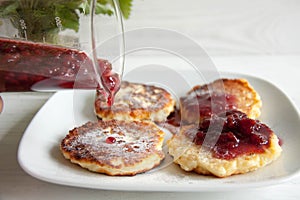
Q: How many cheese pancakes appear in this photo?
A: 4